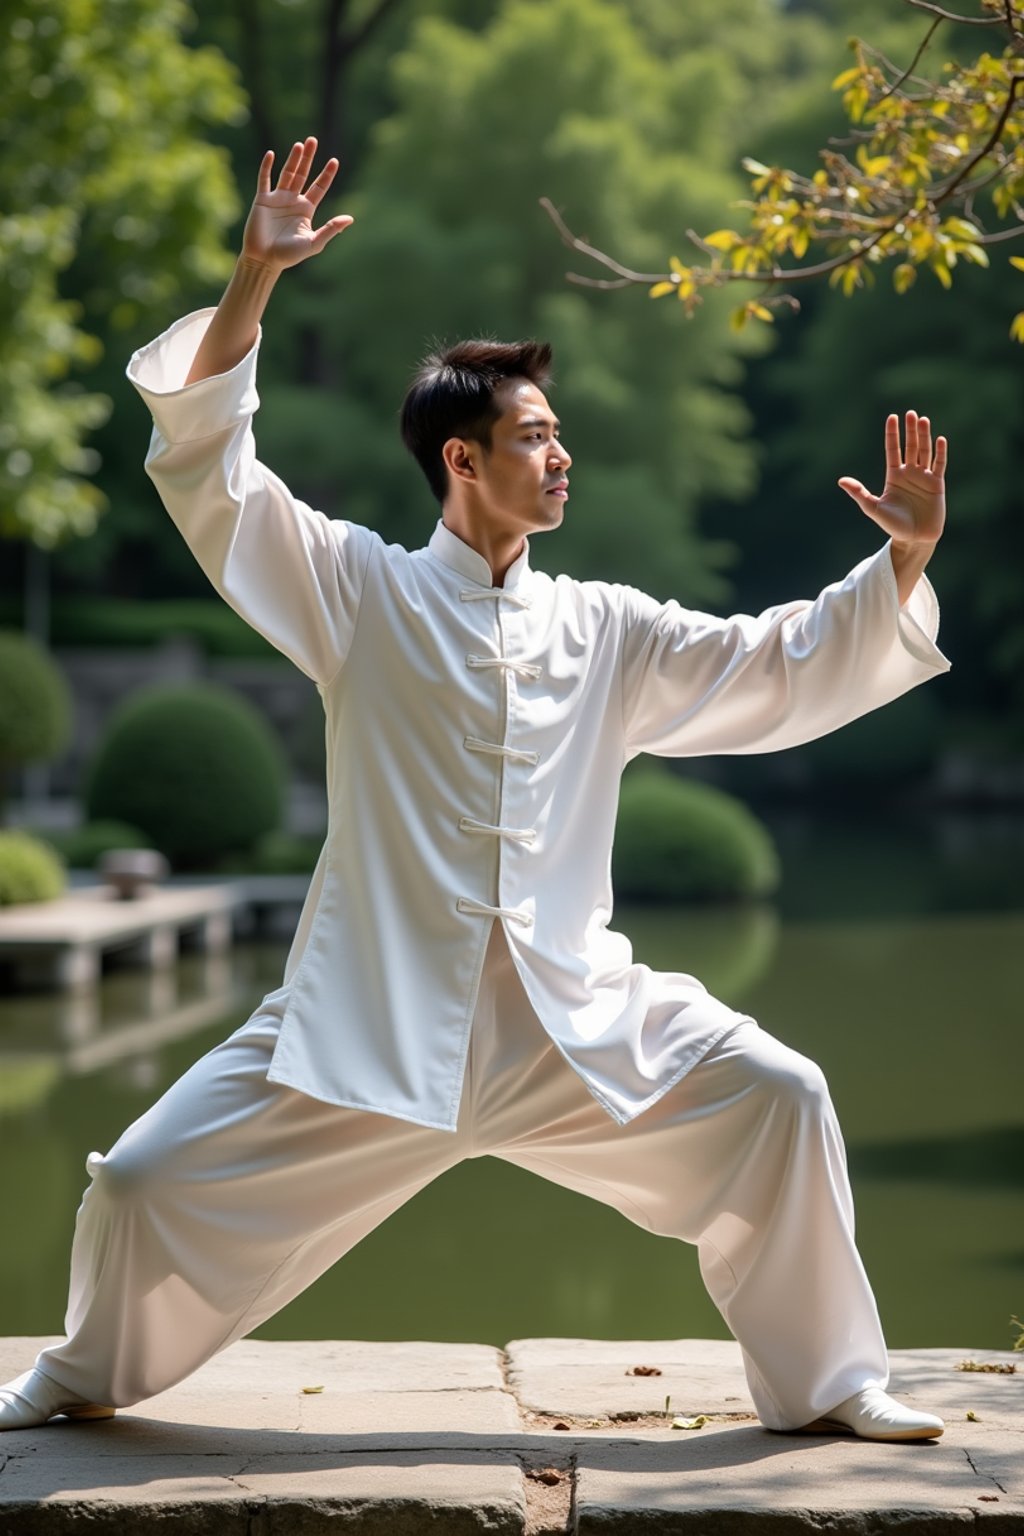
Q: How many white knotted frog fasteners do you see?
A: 5